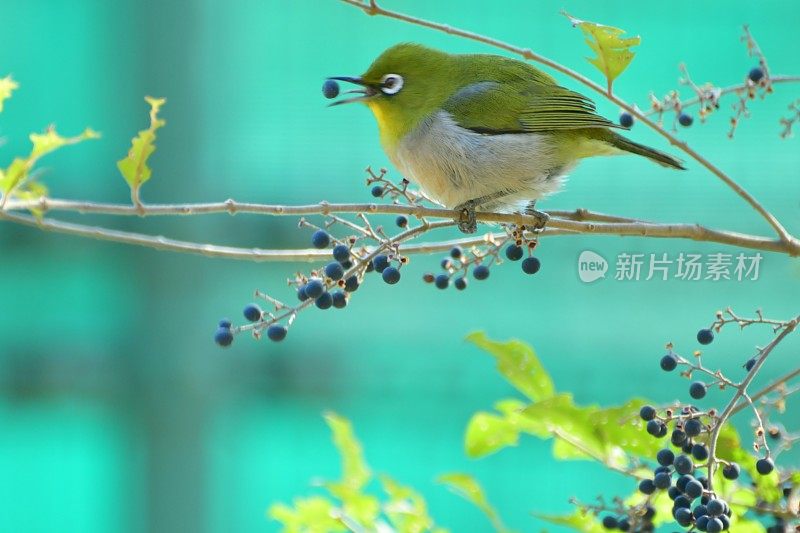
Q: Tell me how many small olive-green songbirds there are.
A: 1